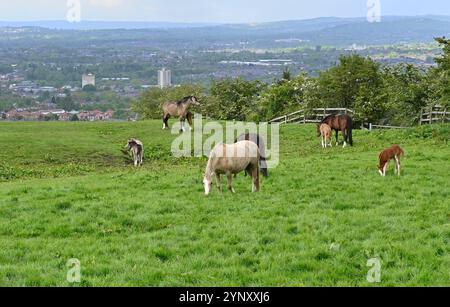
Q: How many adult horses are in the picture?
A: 4